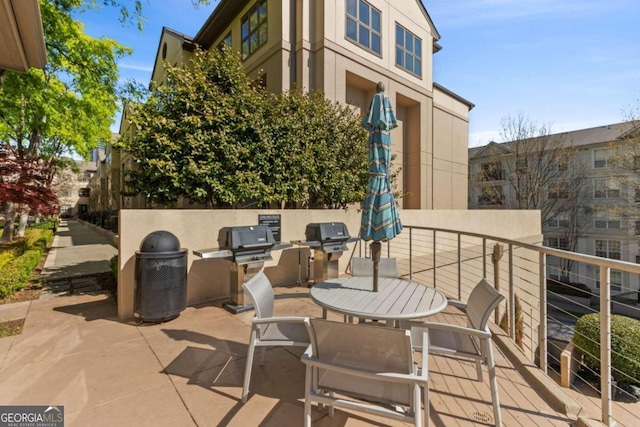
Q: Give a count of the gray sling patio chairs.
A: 4